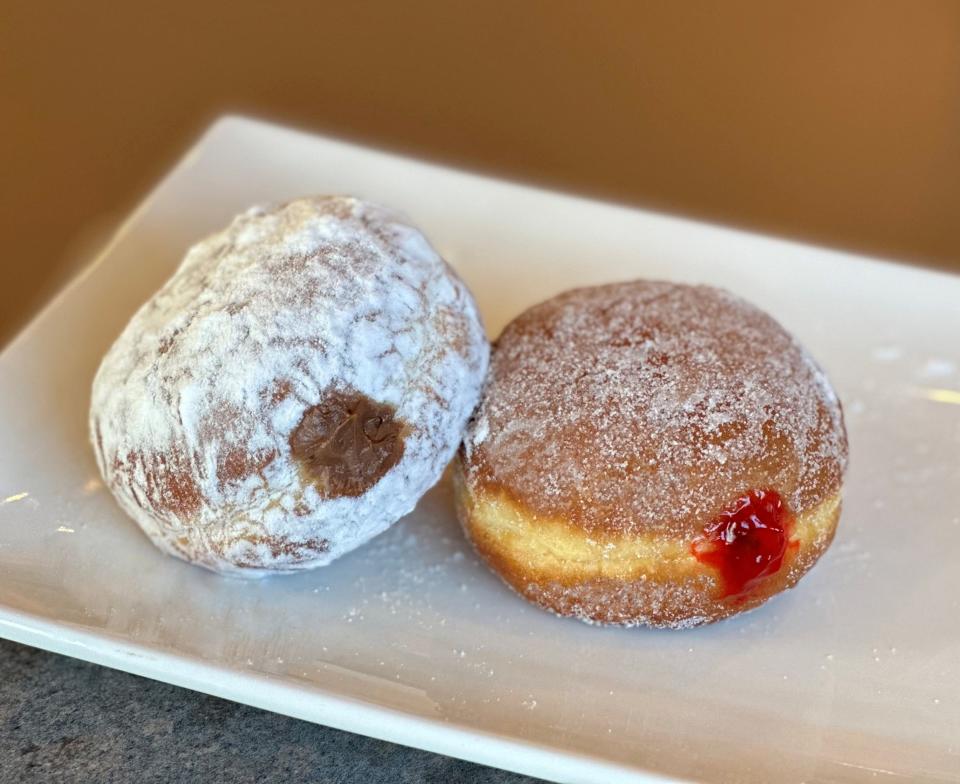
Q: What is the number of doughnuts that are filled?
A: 2